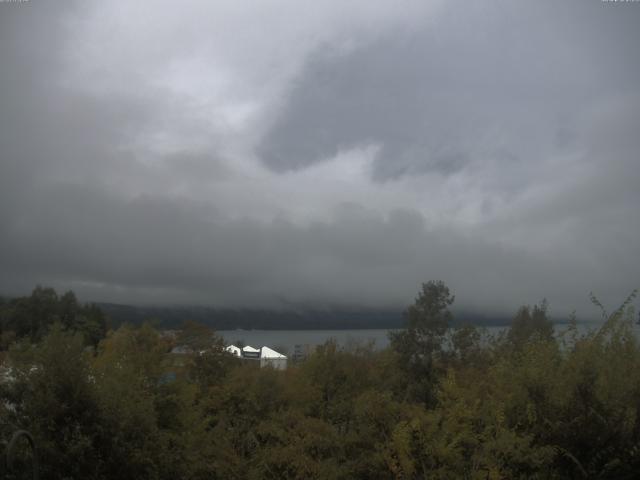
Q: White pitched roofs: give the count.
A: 3